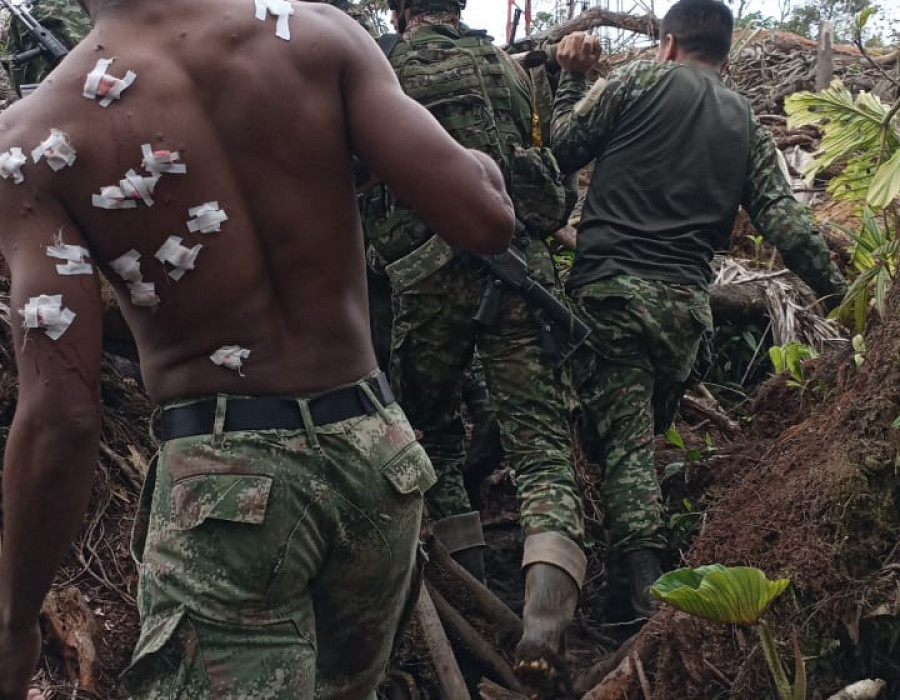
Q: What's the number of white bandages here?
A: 14